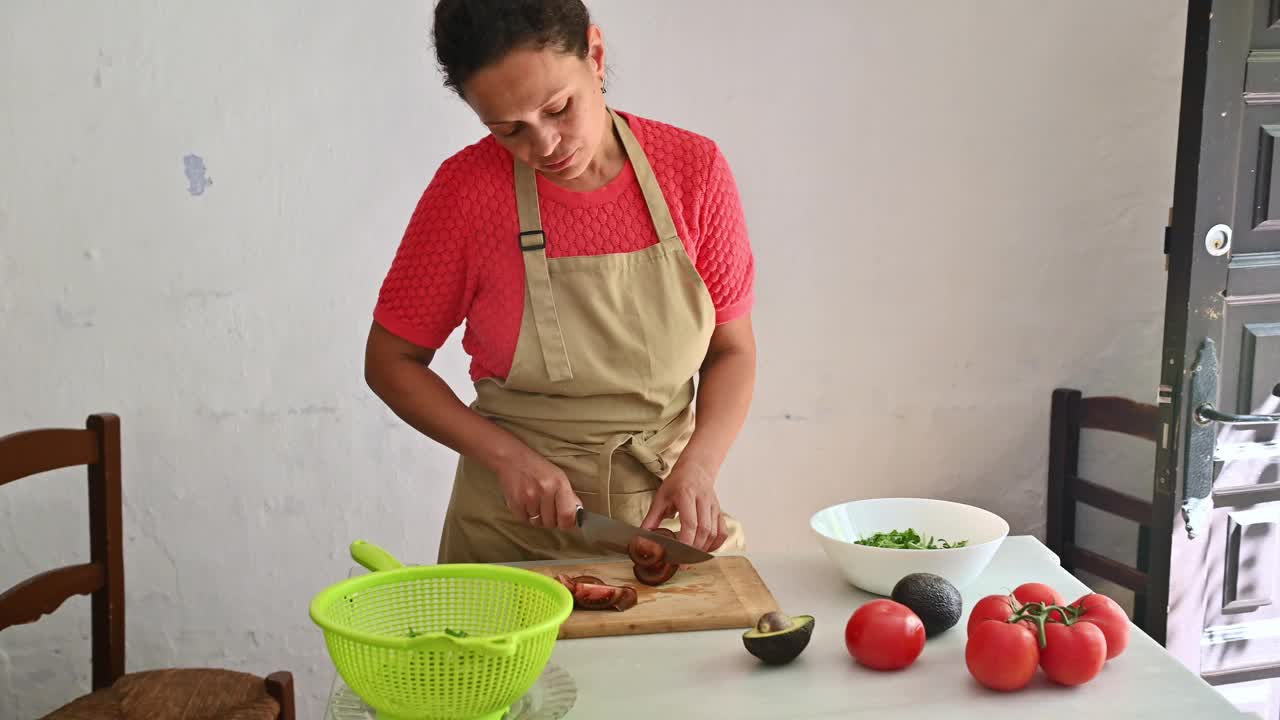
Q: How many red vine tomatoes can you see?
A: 5